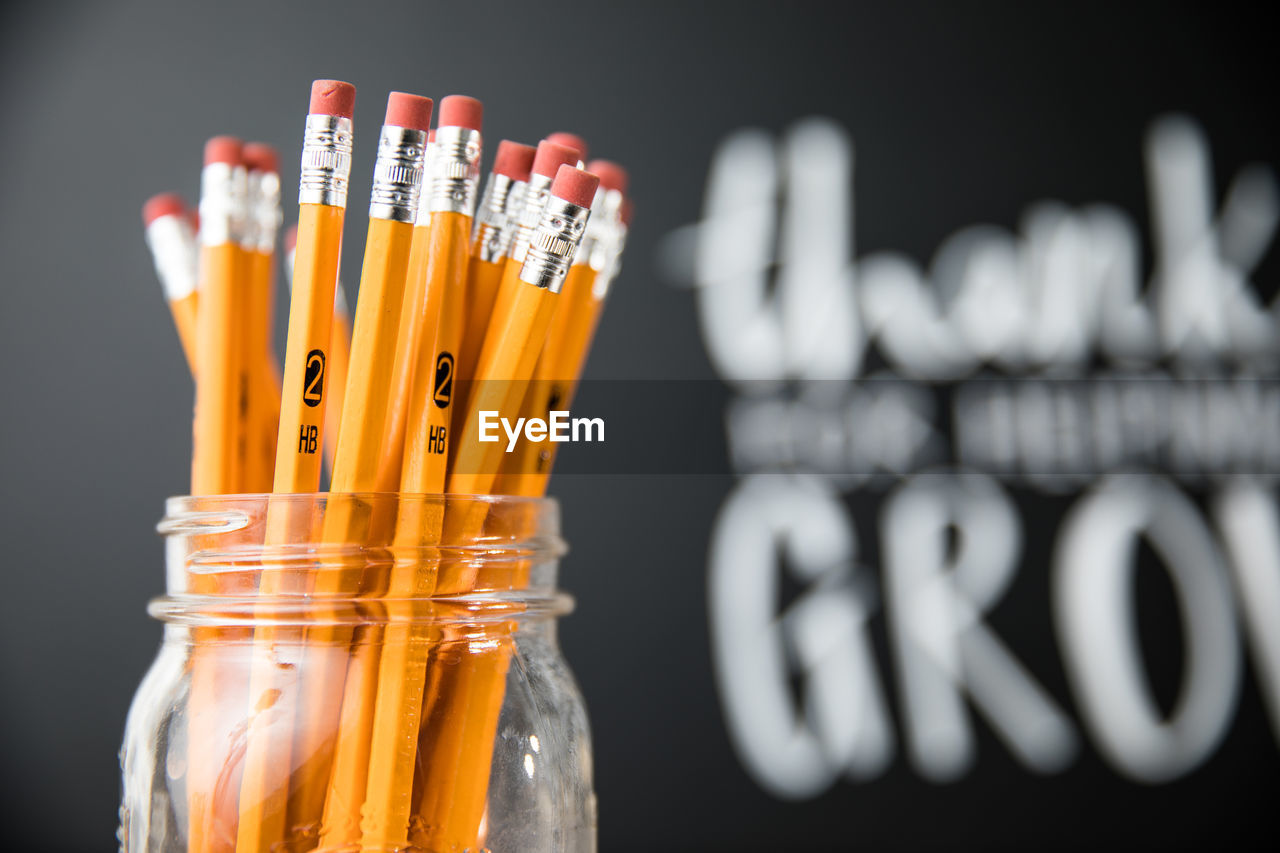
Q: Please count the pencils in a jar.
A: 15